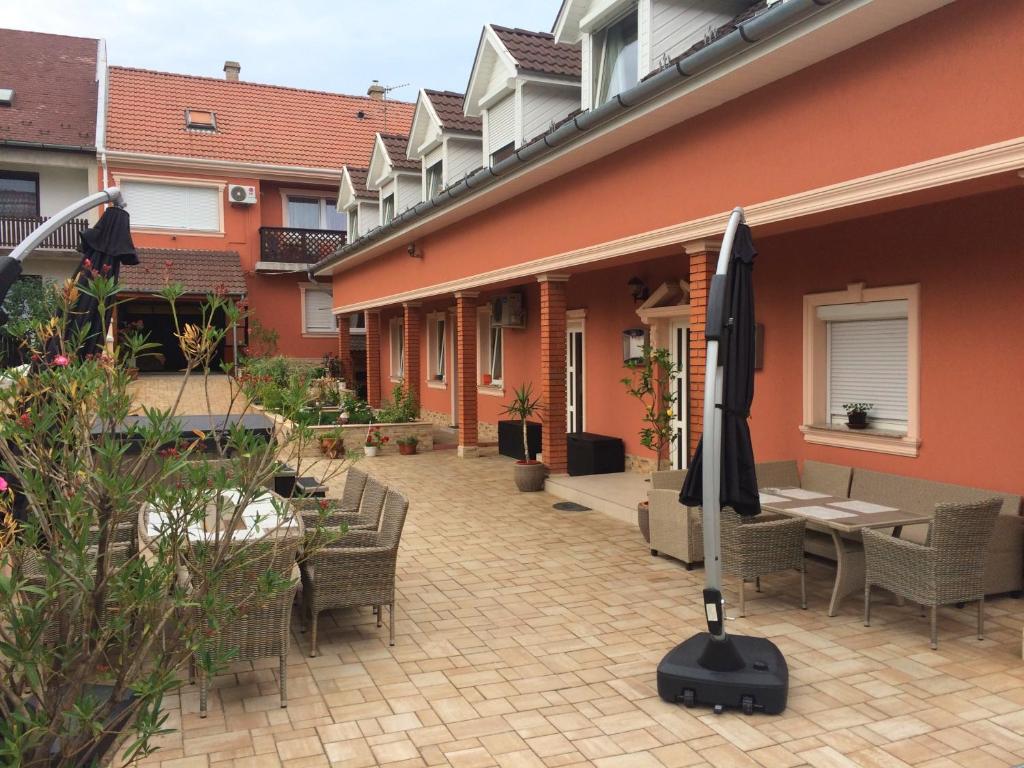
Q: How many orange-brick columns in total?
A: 6